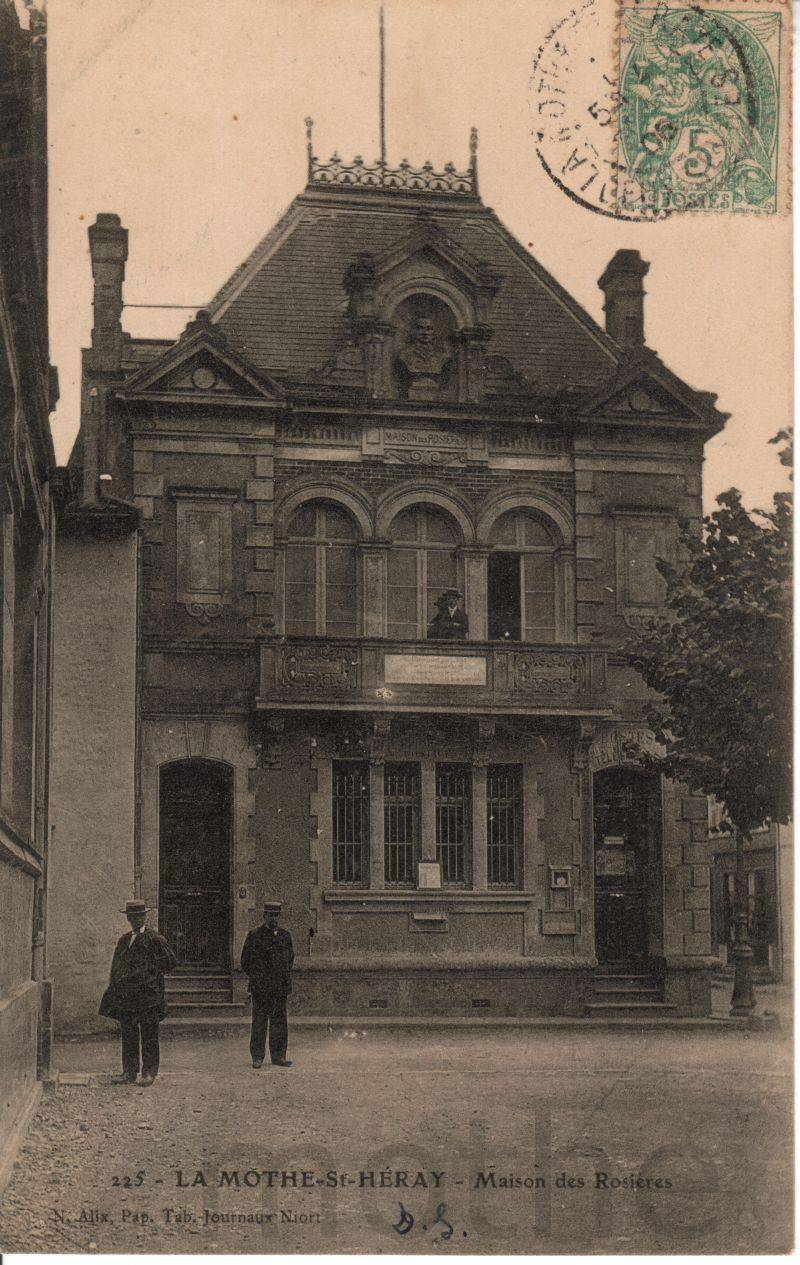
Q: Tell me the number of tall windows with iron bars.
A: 4